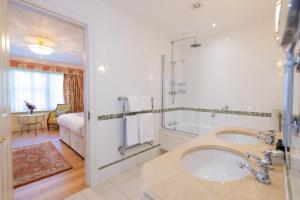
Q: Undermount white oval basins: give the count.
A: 2